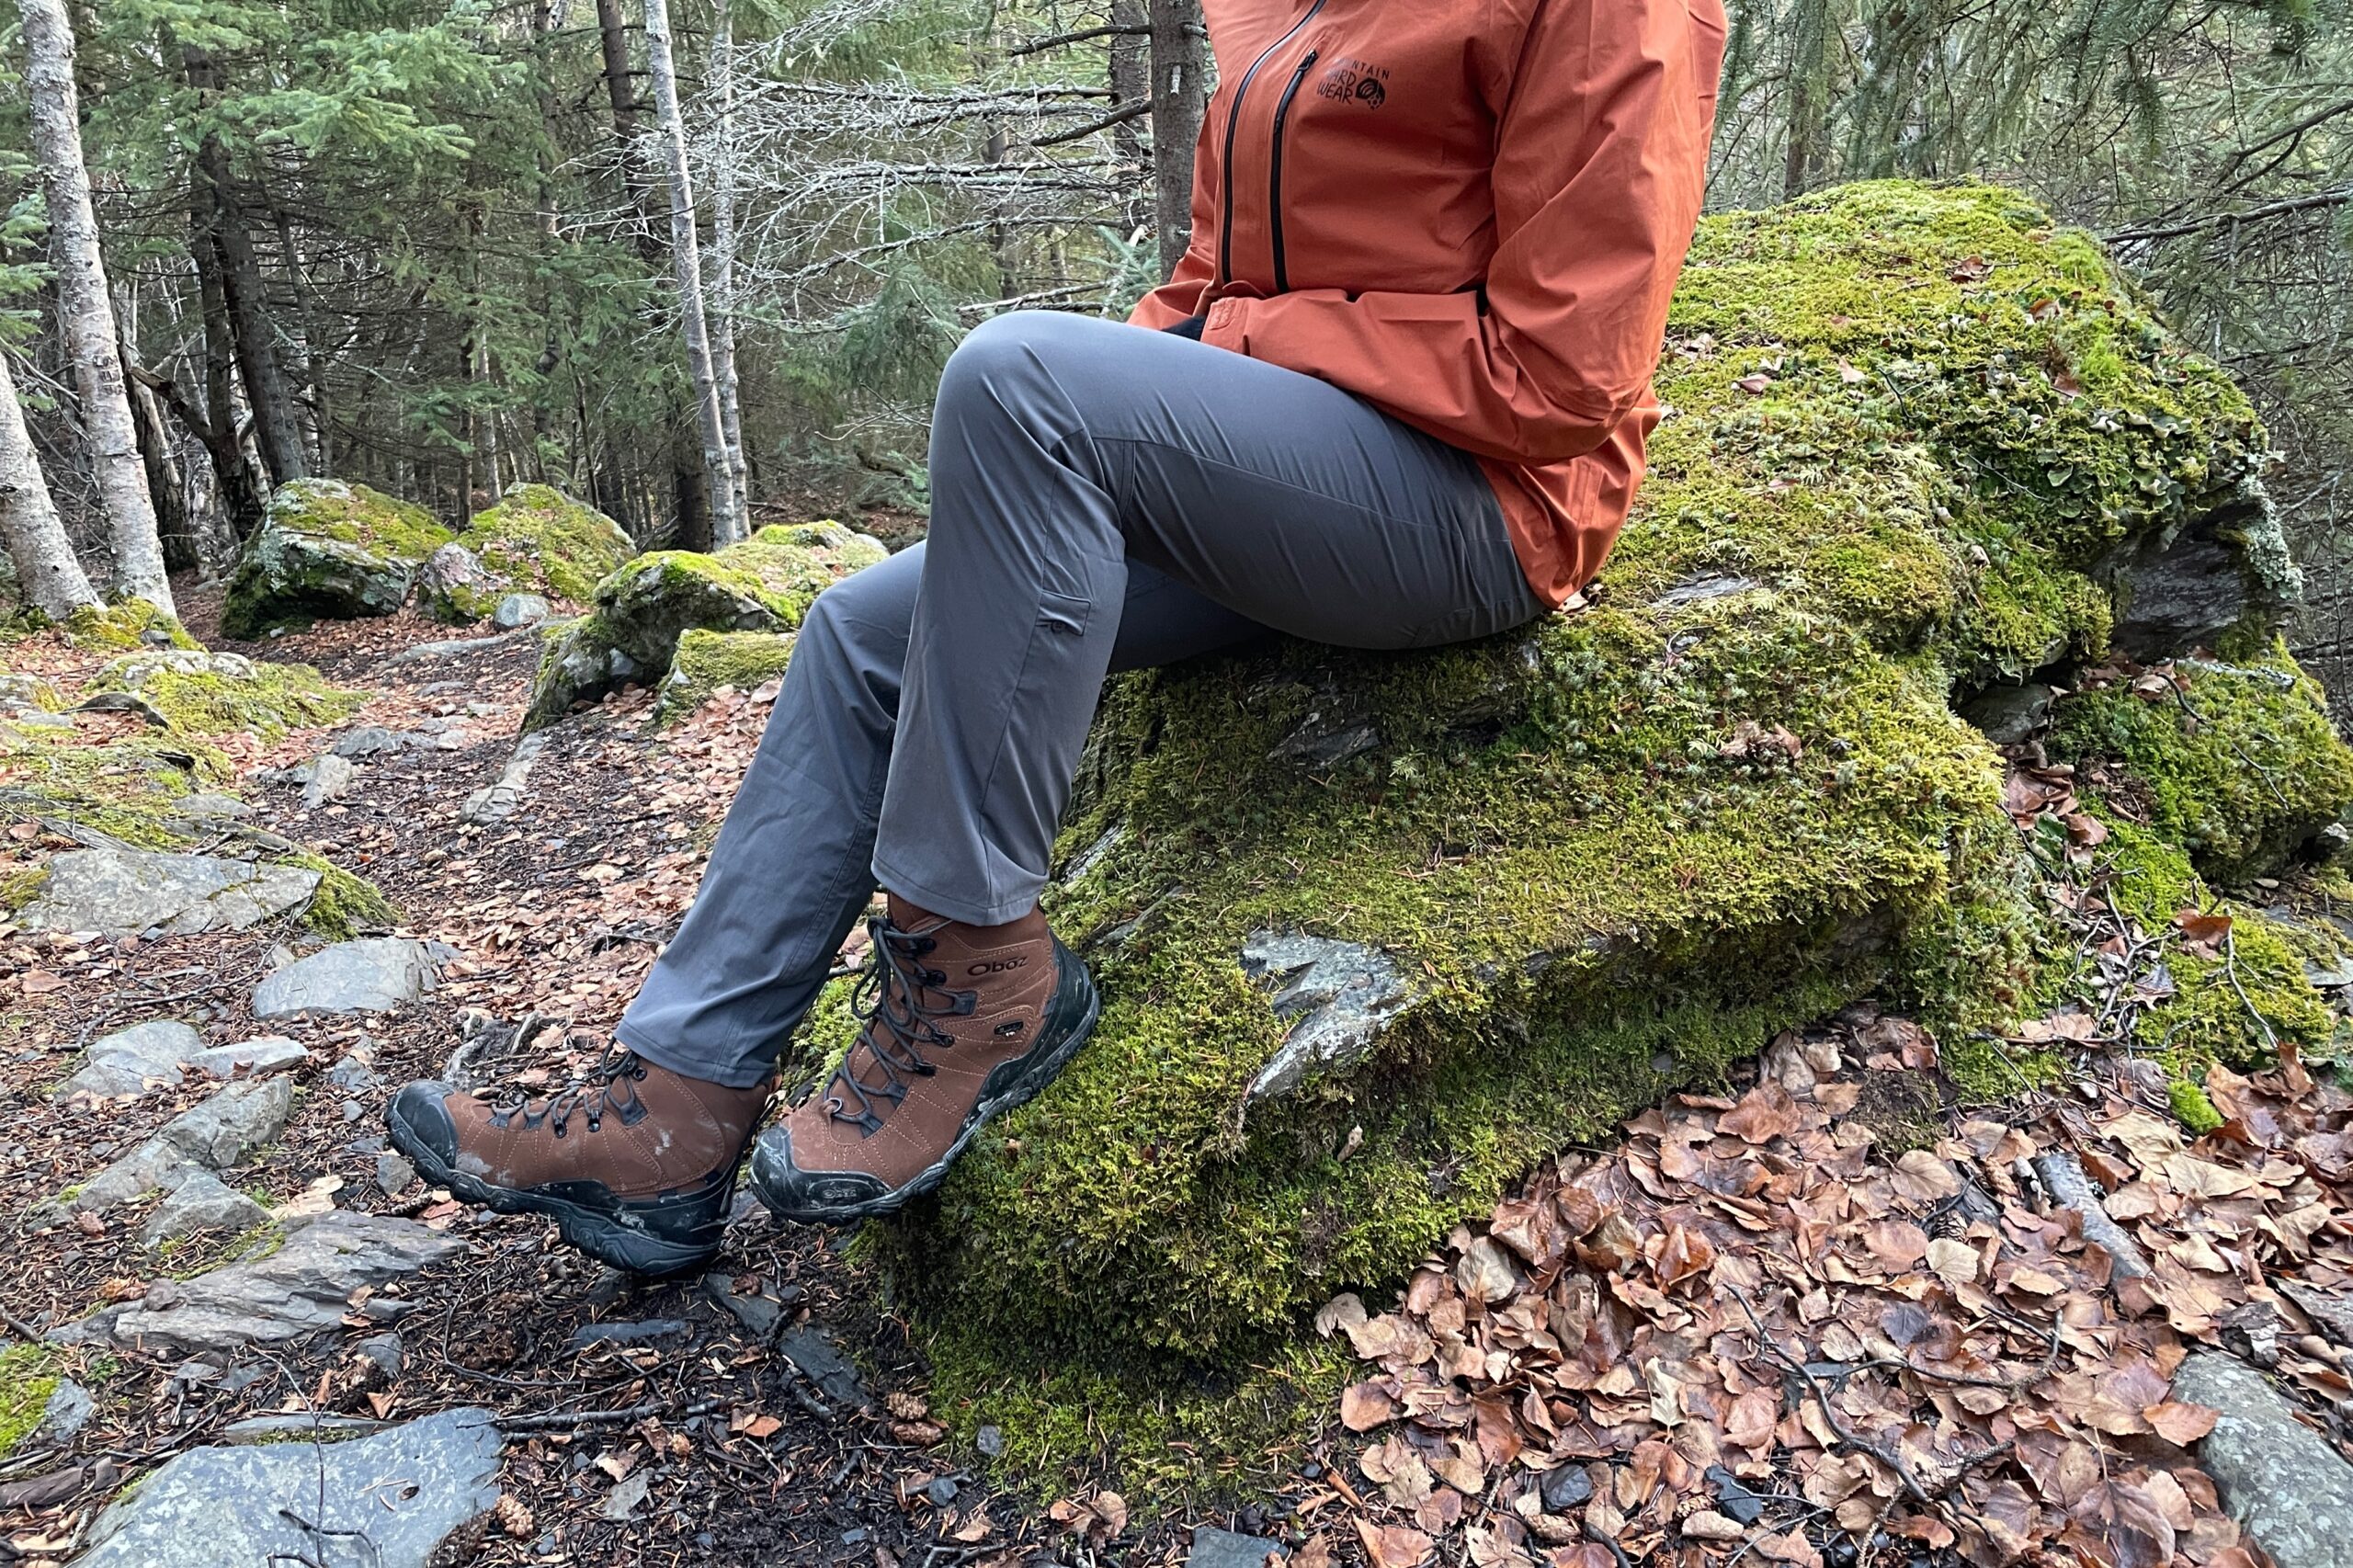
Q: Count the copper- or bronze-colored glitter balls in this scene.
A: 0